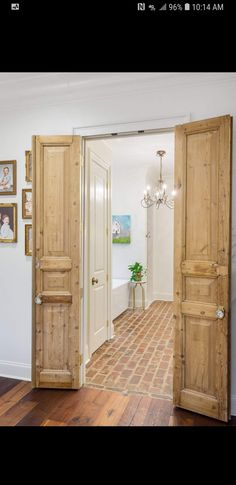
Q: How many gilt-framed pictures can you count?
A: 5